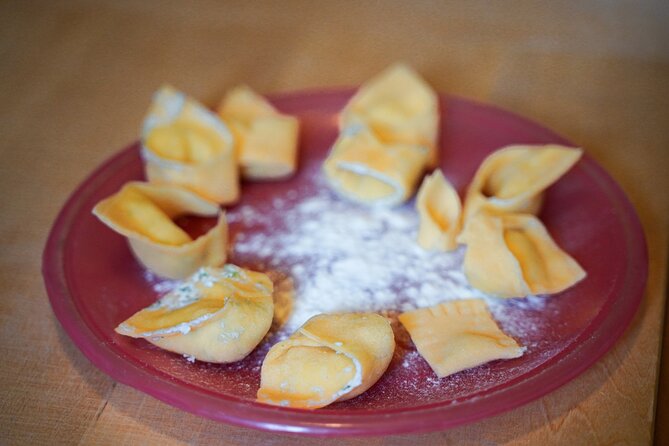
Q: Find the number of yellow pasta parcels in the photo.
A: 11